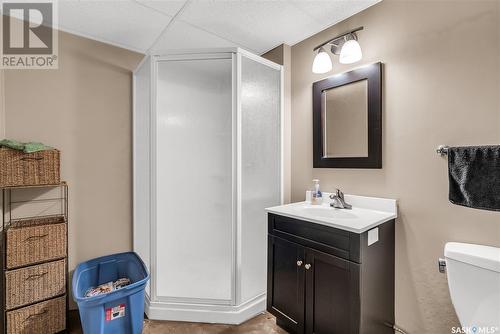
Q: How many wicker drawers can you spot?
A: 4